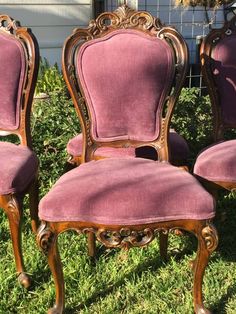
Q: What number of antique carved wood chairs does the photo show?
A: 4